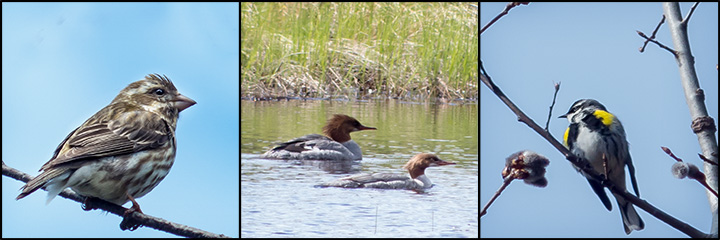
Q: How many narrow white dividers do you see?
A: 0